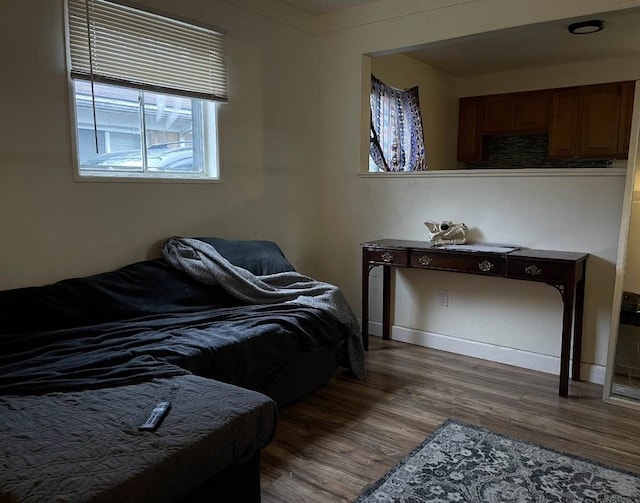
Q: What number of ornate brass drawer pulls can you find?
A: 4